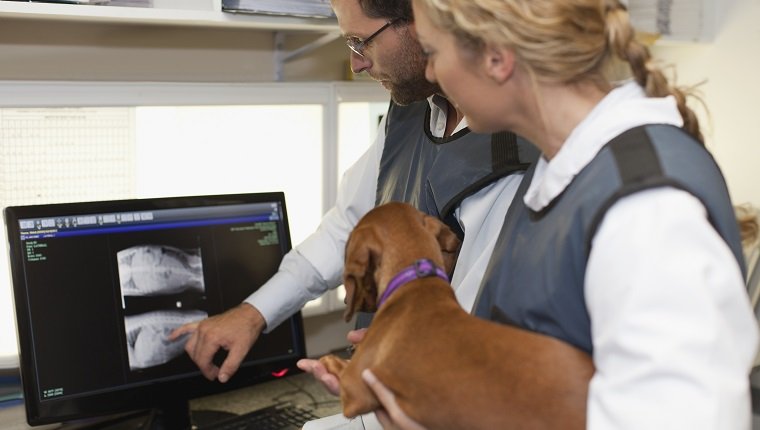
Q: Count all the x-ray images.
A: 2